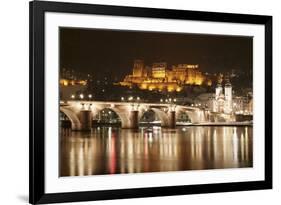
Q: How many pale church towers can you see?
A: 2